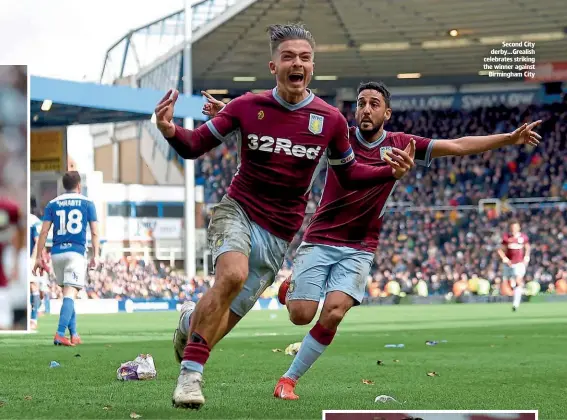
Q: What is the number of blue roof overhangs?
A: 1